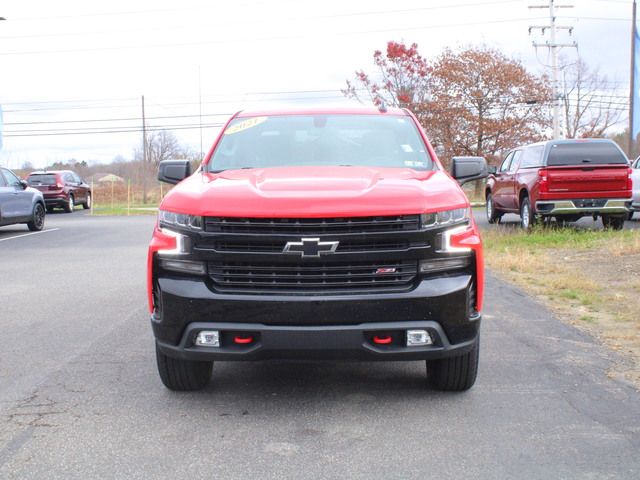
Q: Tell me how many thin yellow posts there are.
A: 4